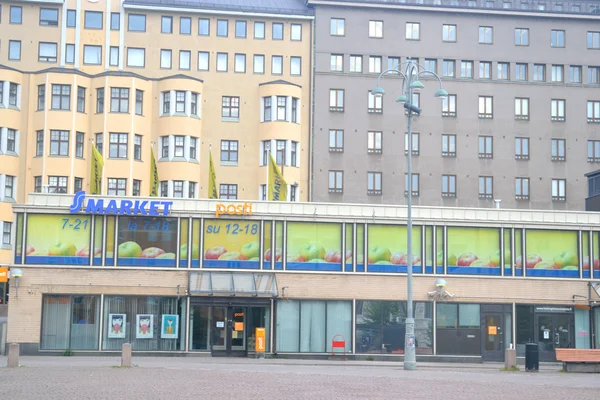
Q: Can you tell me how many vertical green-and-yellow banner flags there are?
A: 4